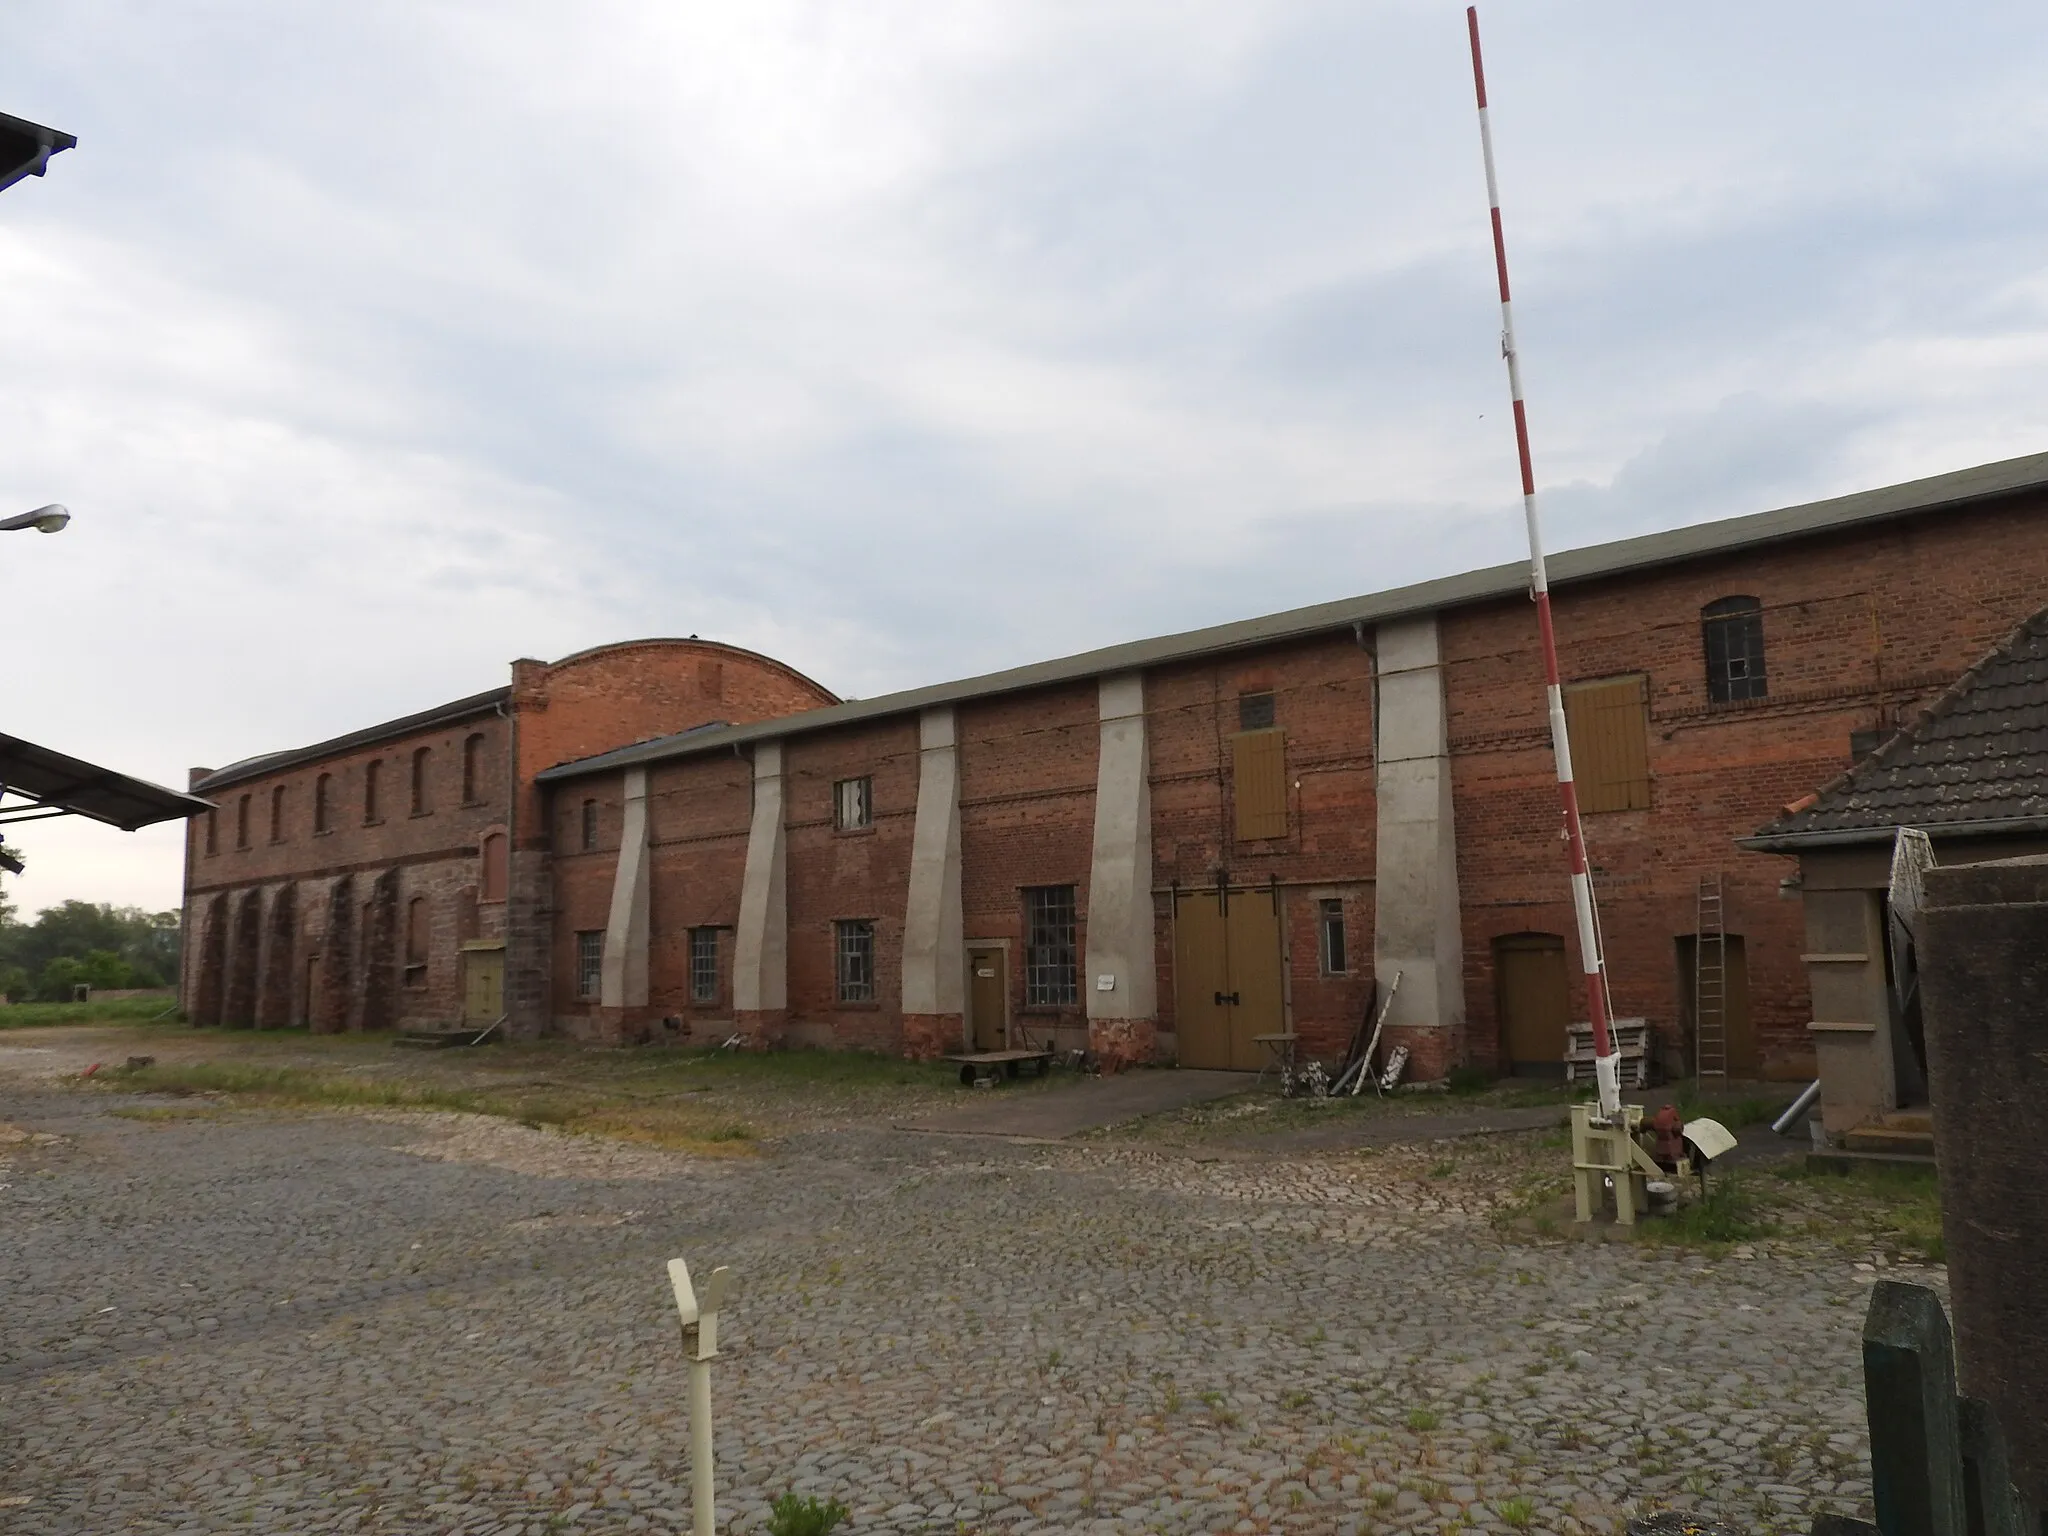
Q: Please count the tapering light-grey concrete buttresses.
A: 5